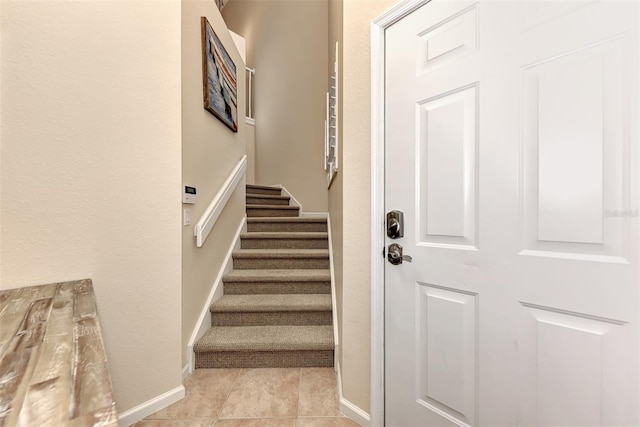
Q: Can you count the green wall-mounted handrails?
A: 0